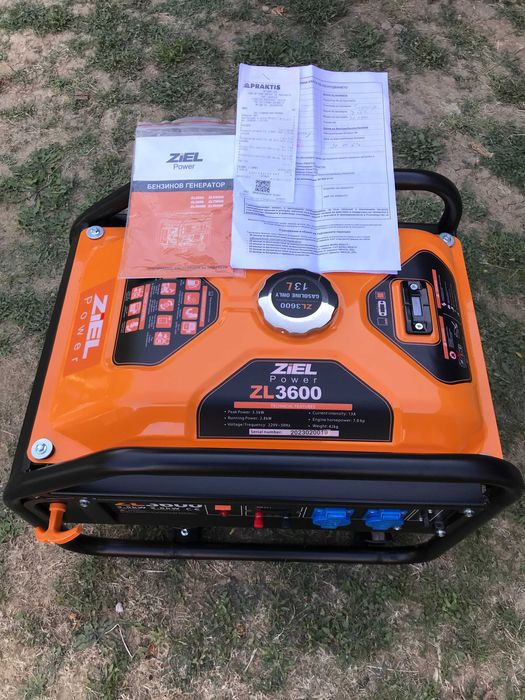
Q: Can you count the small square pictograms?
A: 11